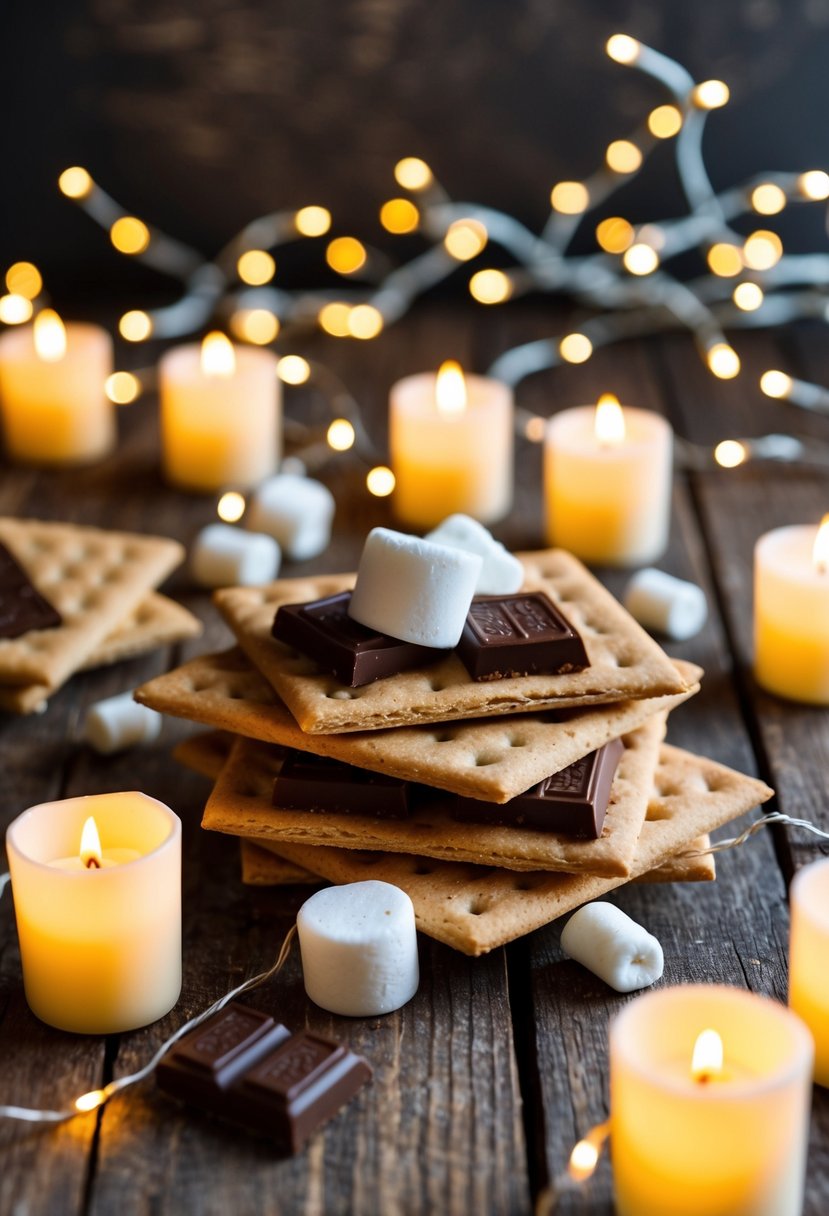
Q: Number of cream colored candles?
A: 8